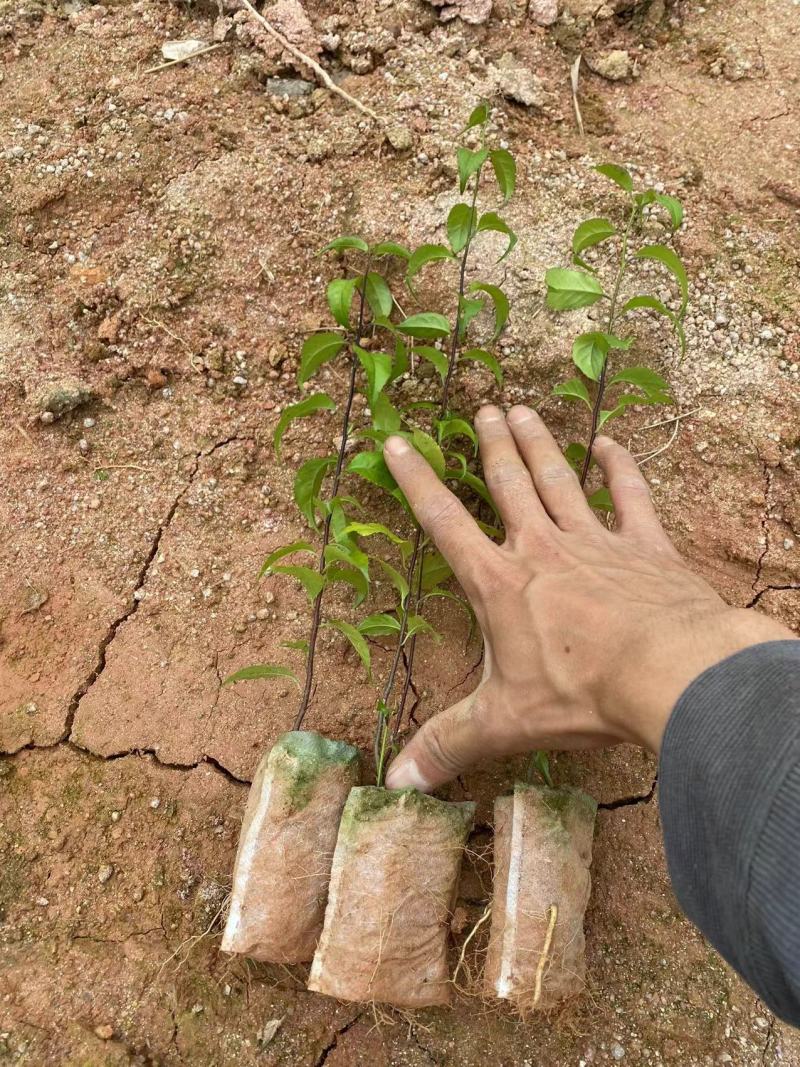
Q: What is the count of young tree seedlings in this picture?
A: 3